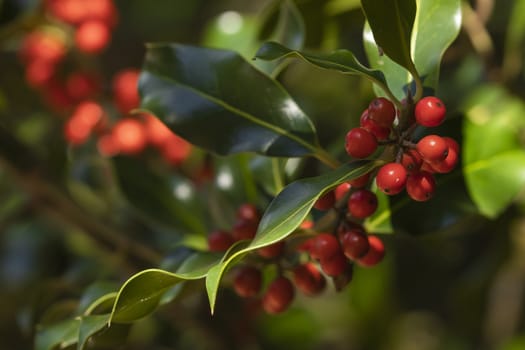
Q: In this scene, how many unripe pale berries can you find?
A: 0